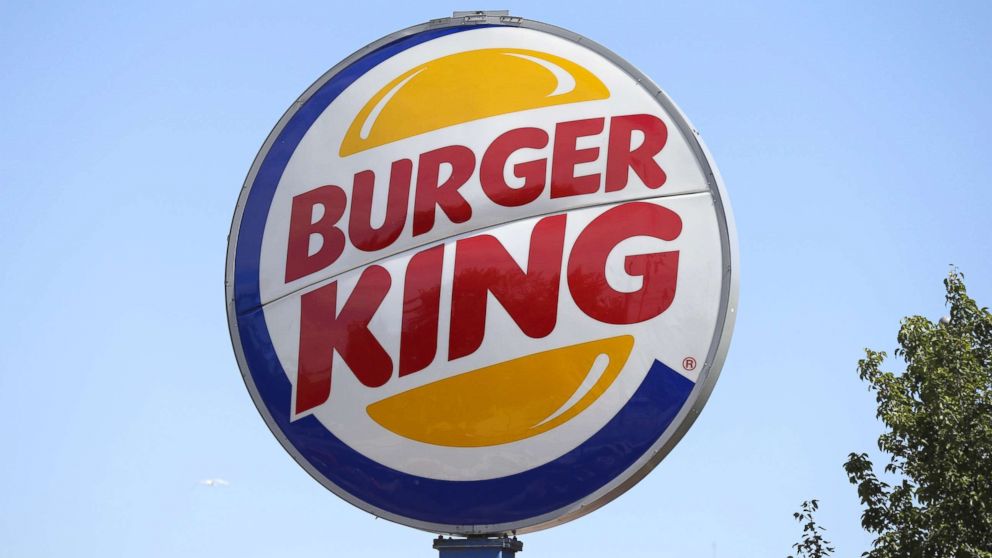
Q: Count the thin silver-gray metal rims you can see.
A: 1